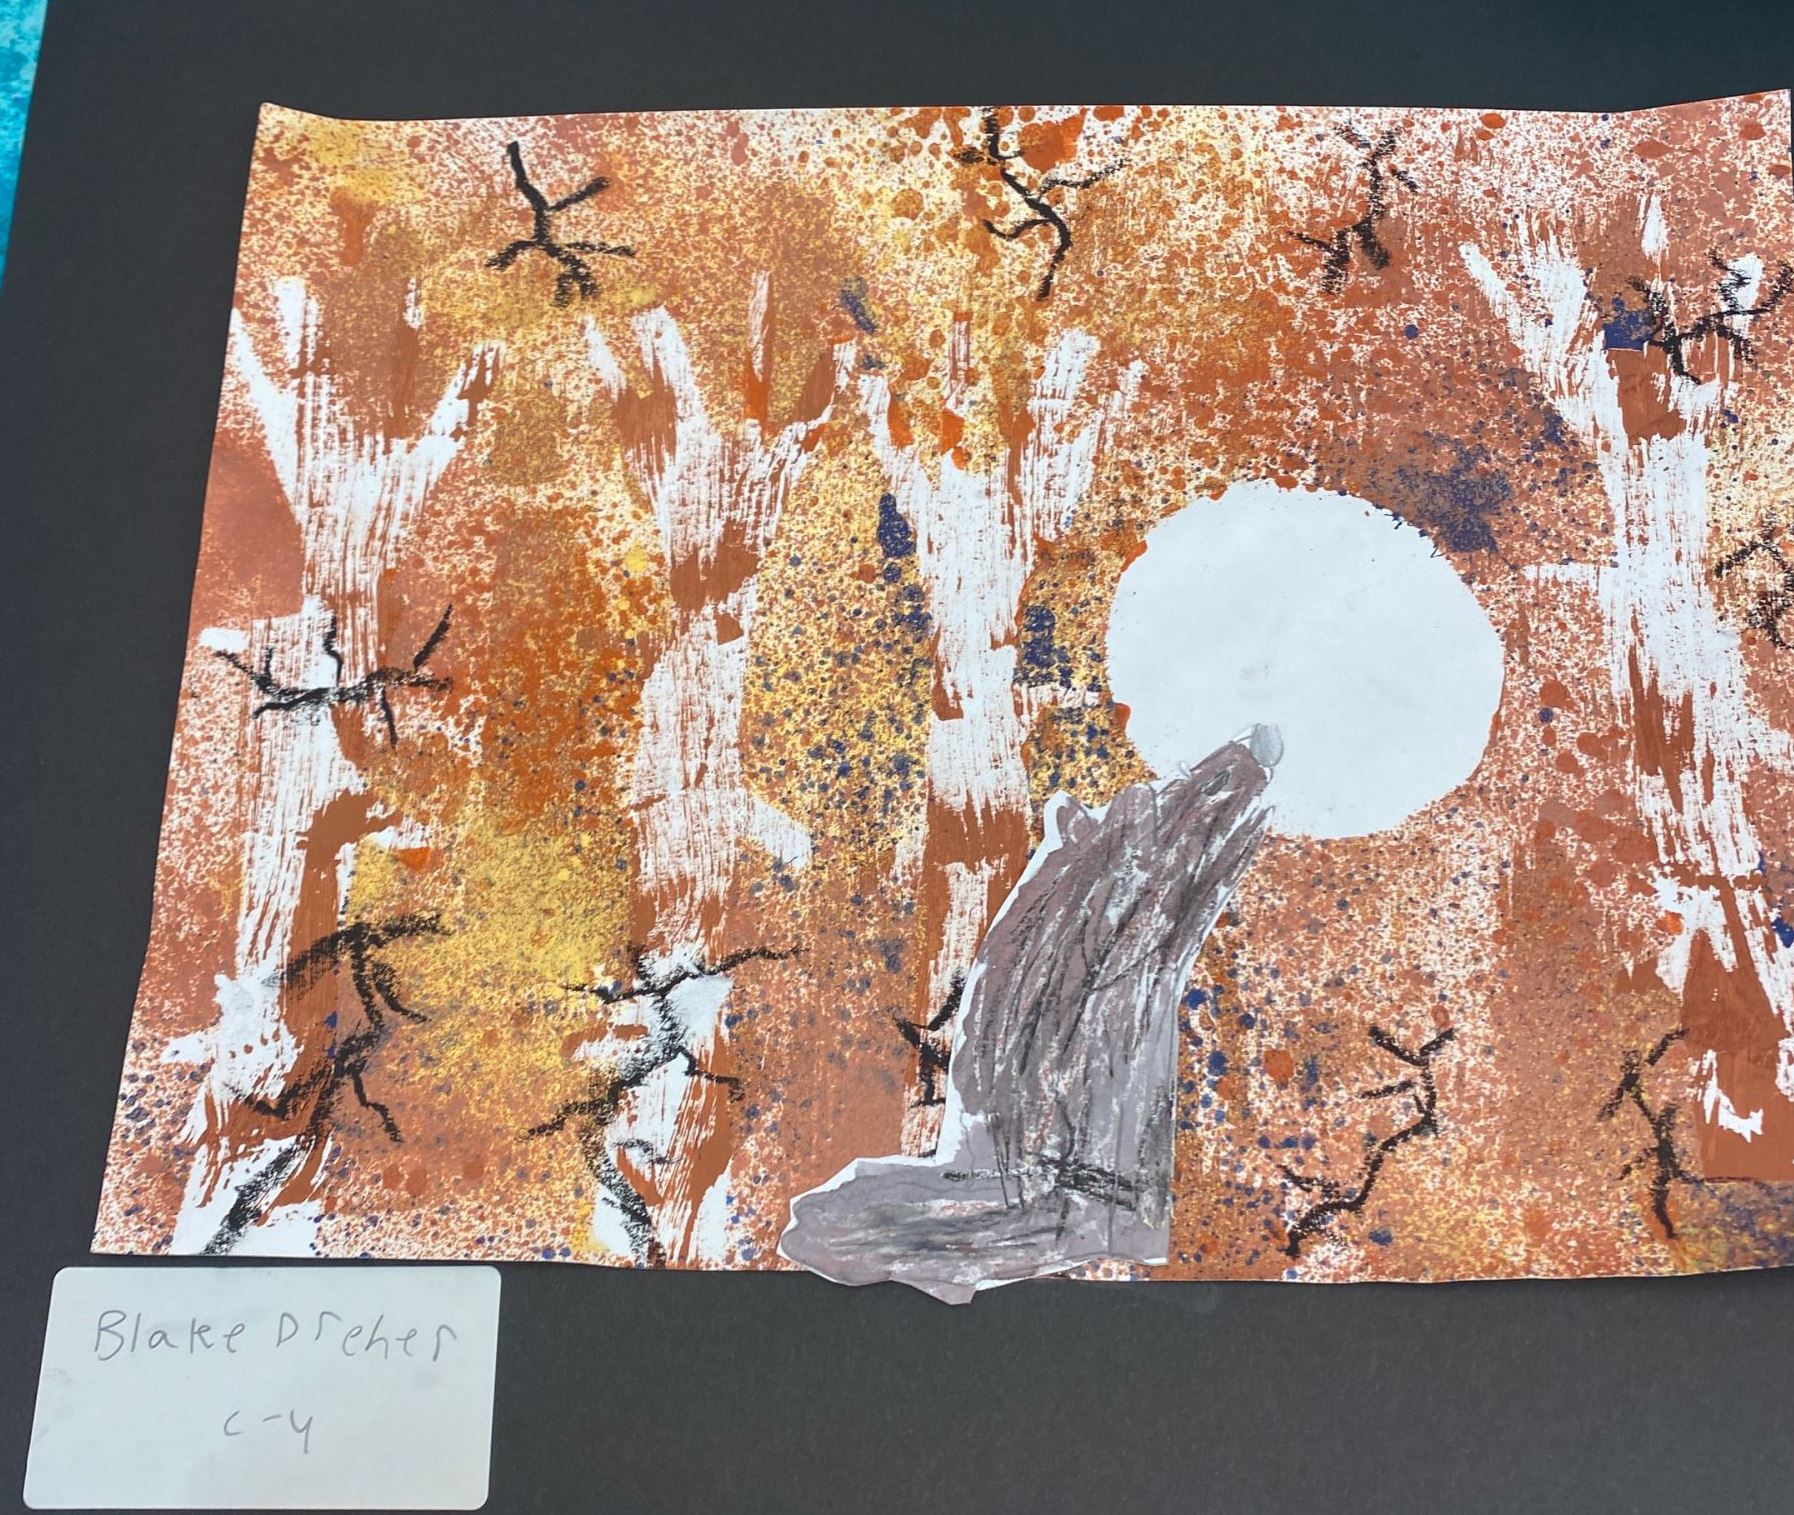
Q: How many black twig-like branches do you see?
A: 11